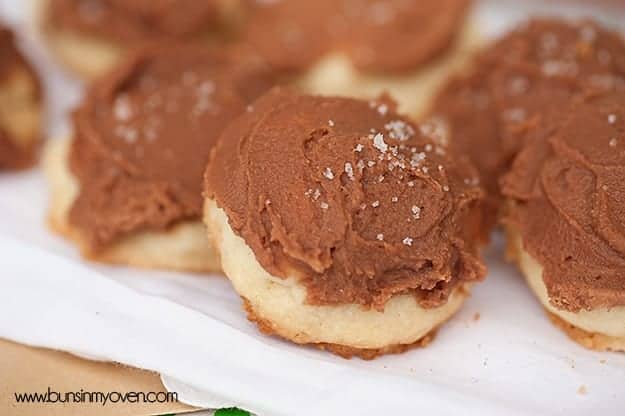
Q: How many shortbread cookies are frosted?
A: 7